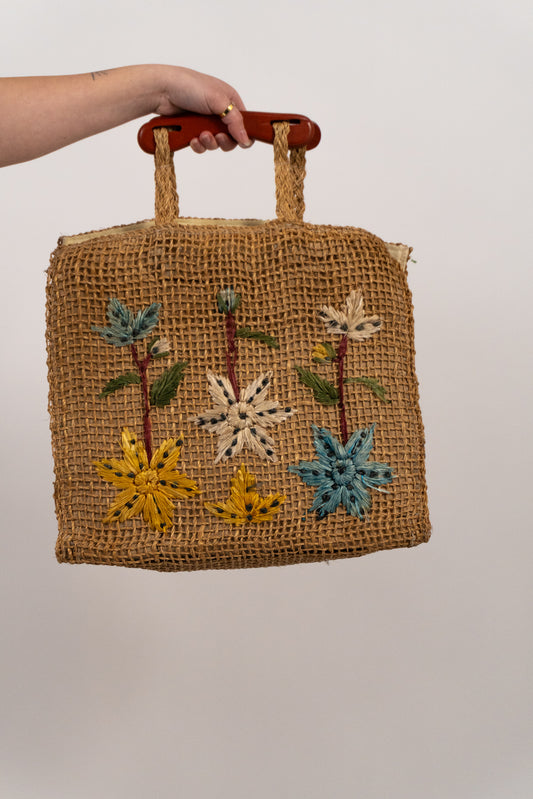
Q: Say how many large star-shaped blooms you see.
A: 3